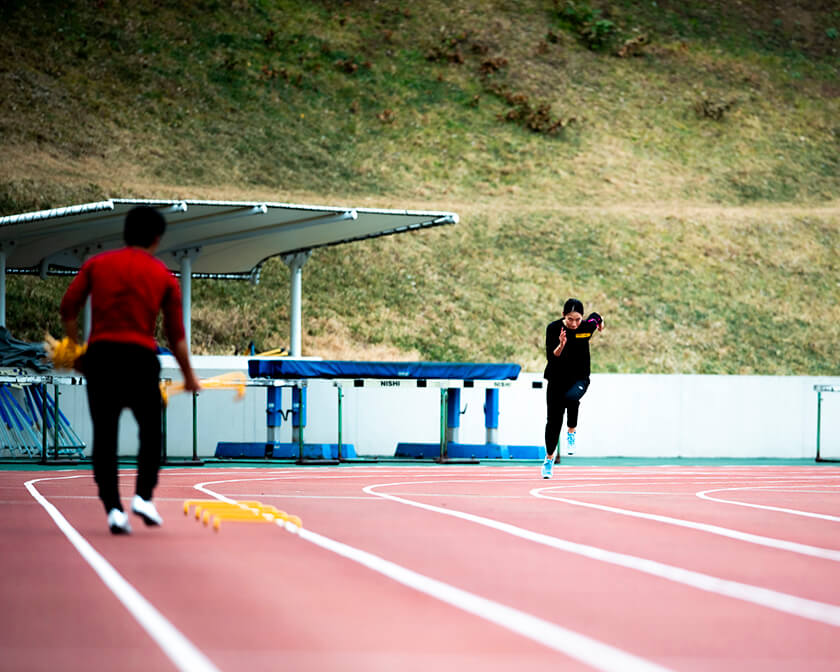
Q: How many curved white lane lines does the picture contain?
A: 5